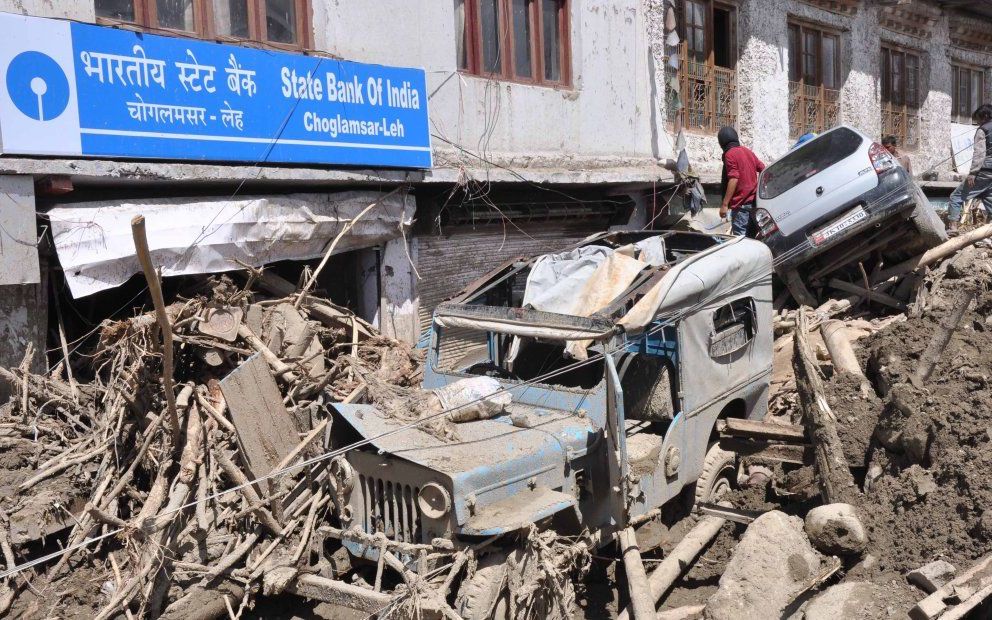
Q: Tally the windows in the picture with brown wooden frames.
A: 6